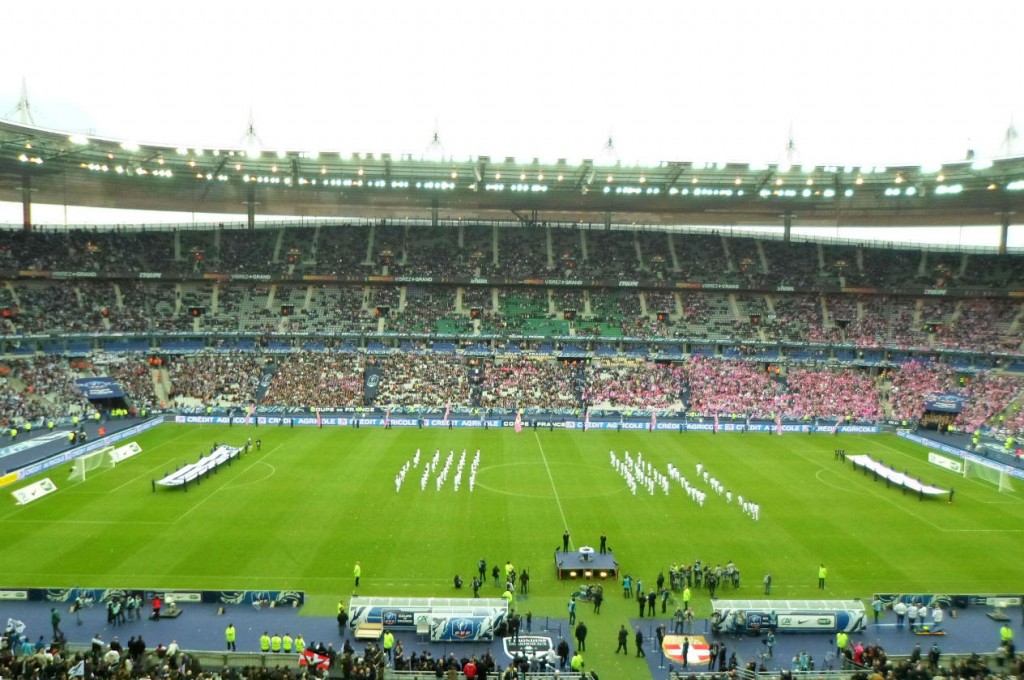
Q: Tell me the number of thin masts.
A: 6